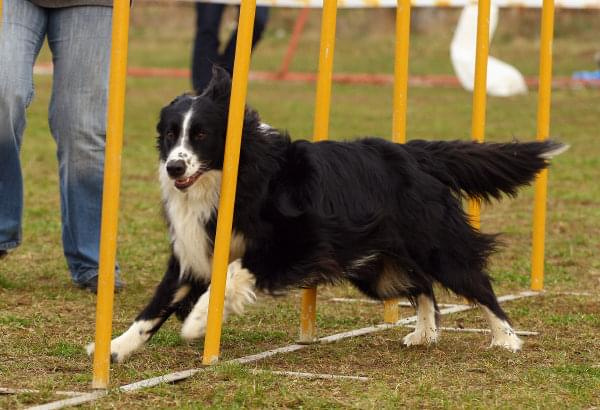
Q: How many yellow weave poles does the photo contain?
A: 6